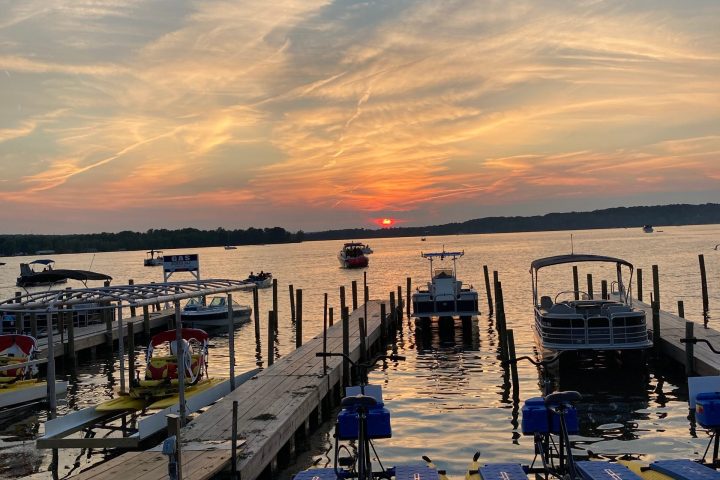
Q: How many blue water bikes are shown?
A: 3